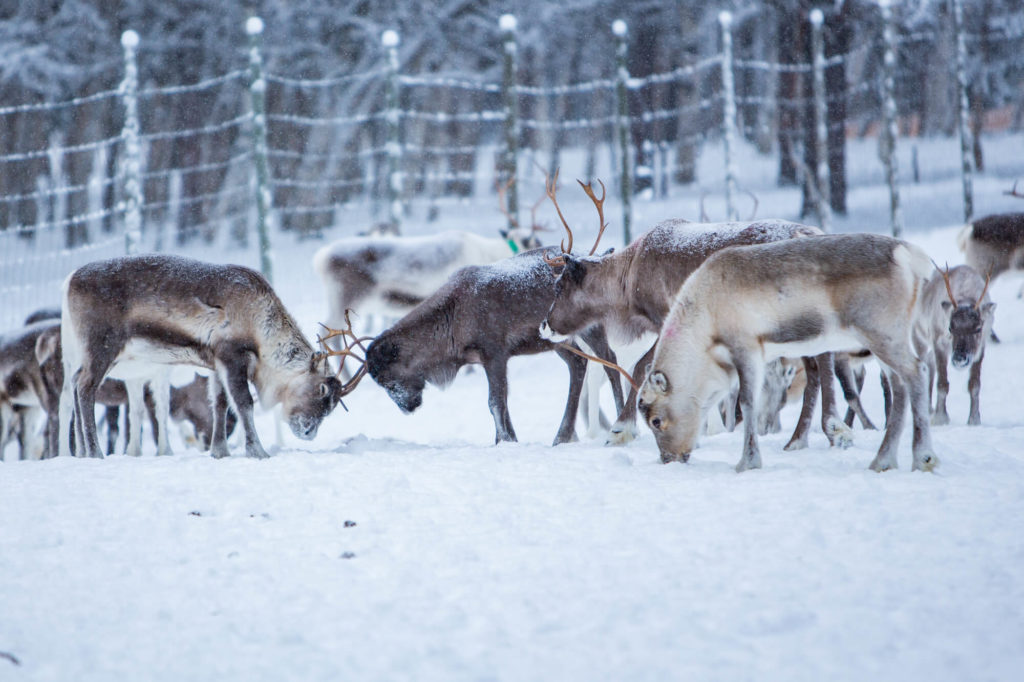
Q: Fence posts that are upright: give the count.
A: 9